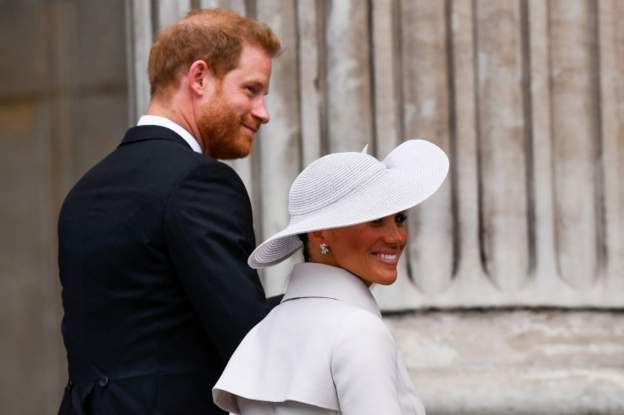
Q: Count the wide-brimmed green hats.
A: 0